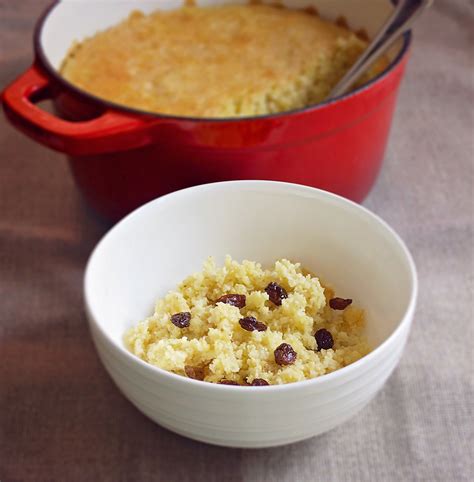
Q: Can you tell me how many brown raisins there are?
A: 10